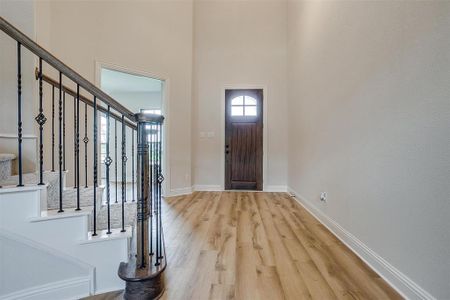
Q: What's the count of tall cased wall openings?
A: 1